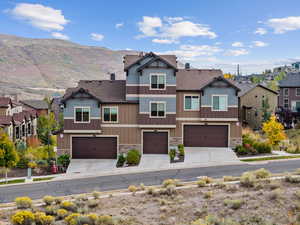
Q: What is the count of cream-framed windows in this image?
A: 6